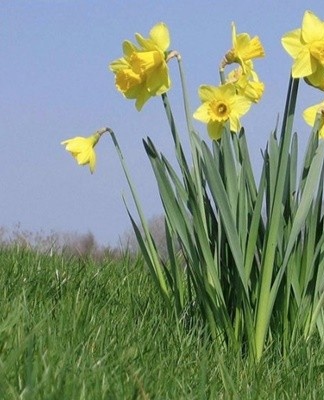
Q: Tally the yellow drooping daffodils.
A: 1